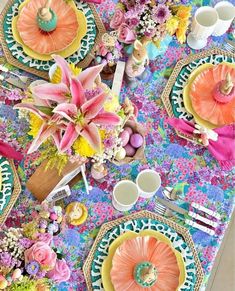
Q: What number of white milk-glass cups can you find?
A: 4